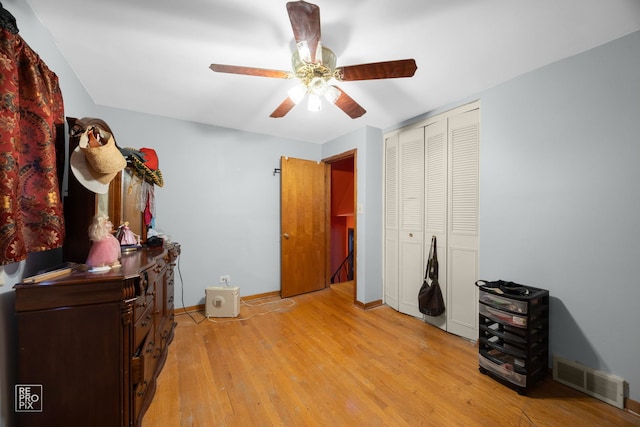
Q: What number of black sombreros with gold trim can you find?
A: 1